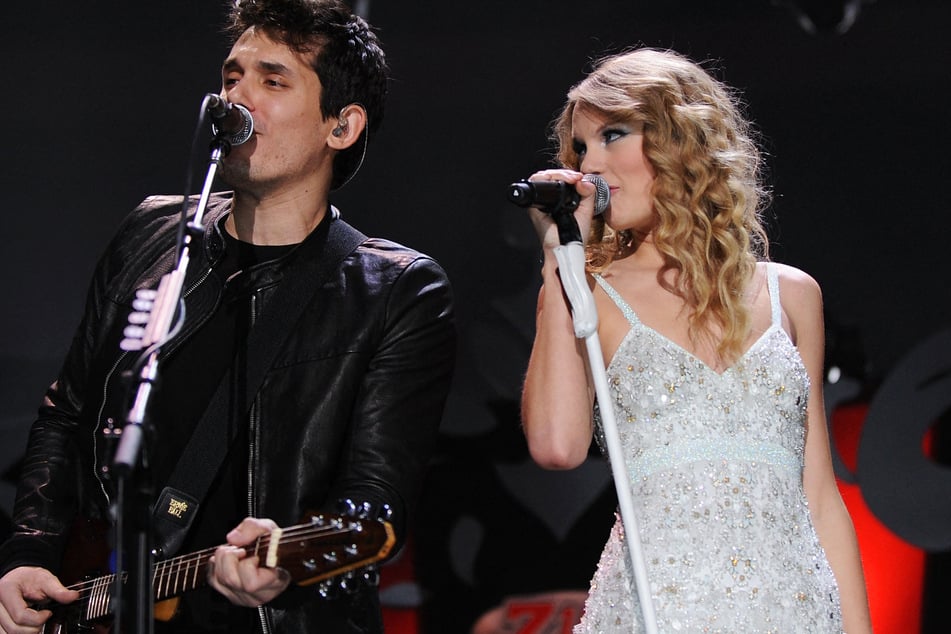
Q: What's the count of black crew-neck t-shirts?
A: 1